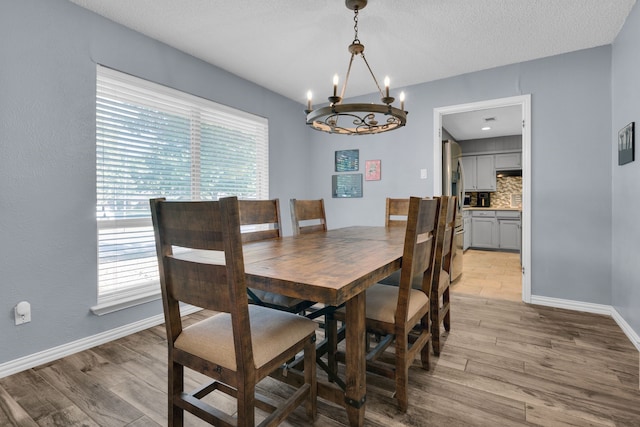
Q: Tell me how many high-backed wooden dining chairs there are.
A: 6